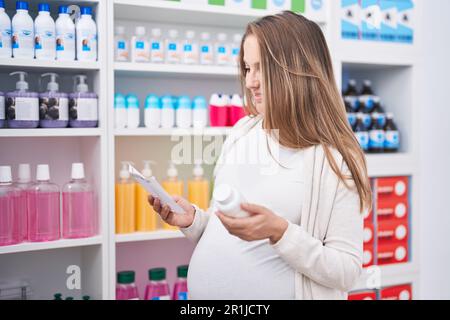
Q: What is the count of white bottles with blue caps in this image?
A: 11